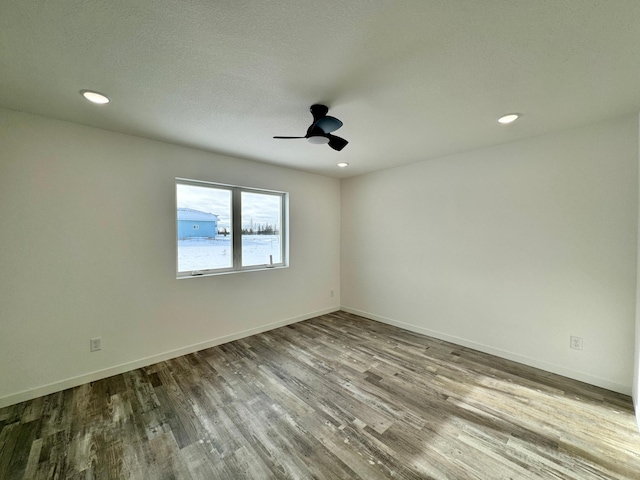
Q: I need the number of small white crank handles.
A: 2